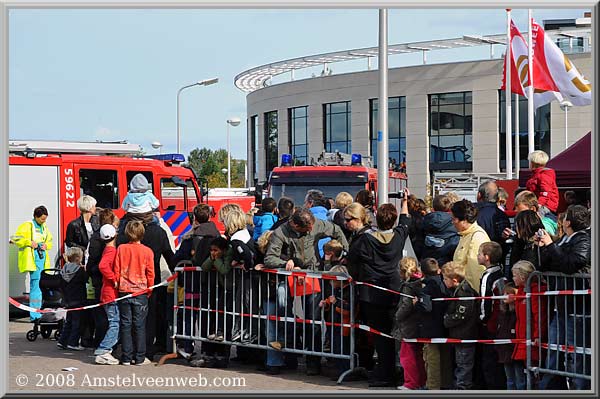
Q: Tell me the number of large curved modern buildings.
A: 1